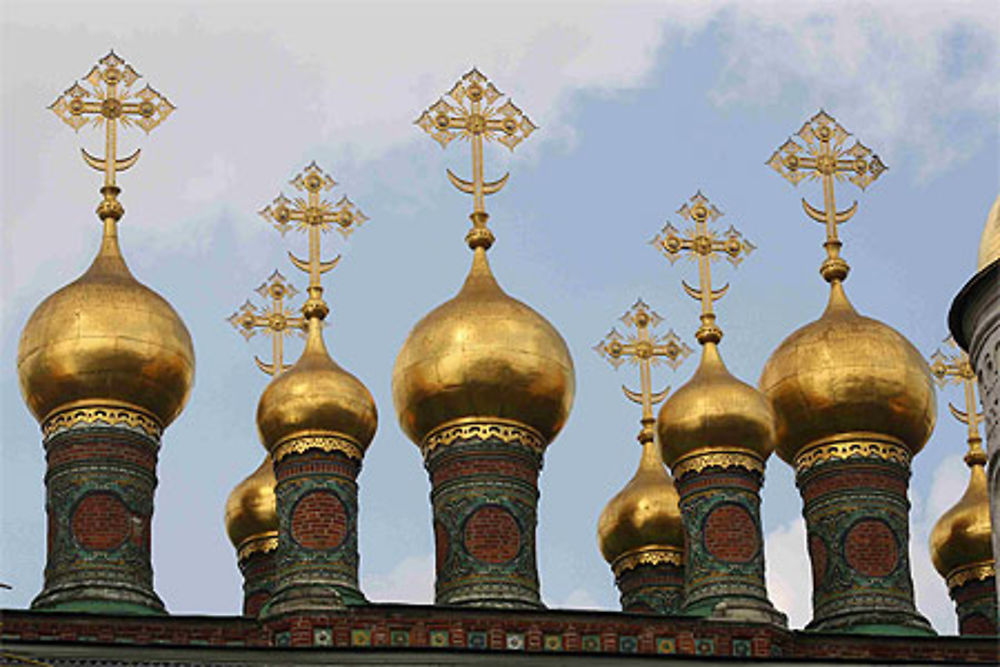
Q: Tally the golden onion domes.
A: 8